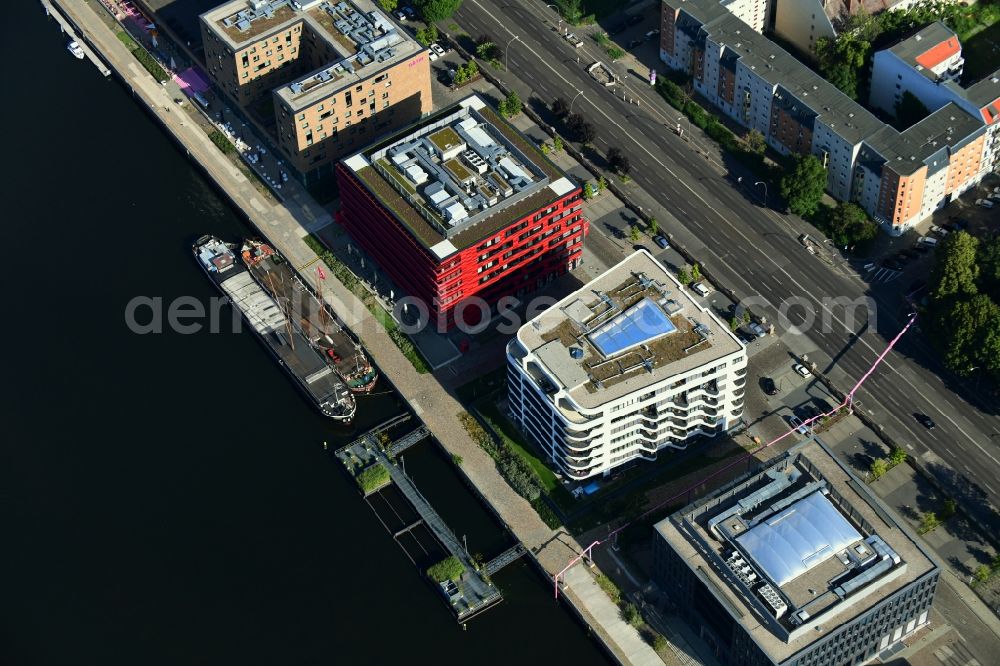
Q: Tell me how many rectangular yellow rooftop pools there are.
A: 0